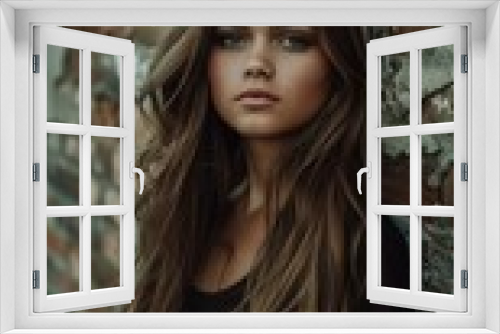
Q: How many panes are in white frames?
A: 12